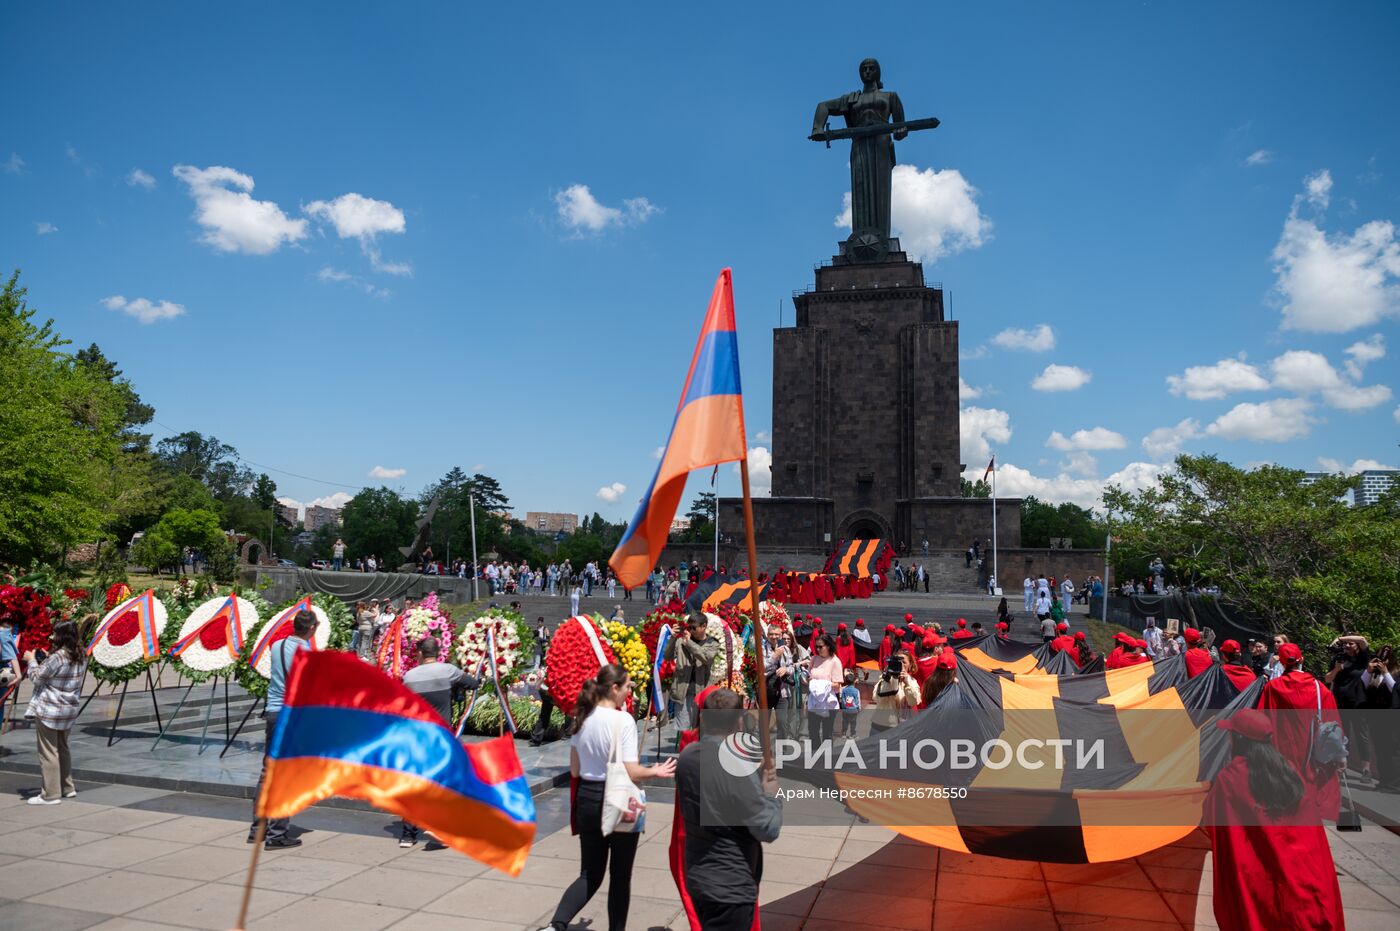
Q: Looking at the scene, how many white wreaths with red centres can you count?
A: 3